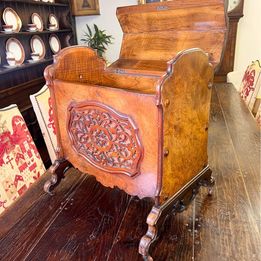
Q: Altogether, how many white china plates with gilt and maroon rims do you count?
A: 6